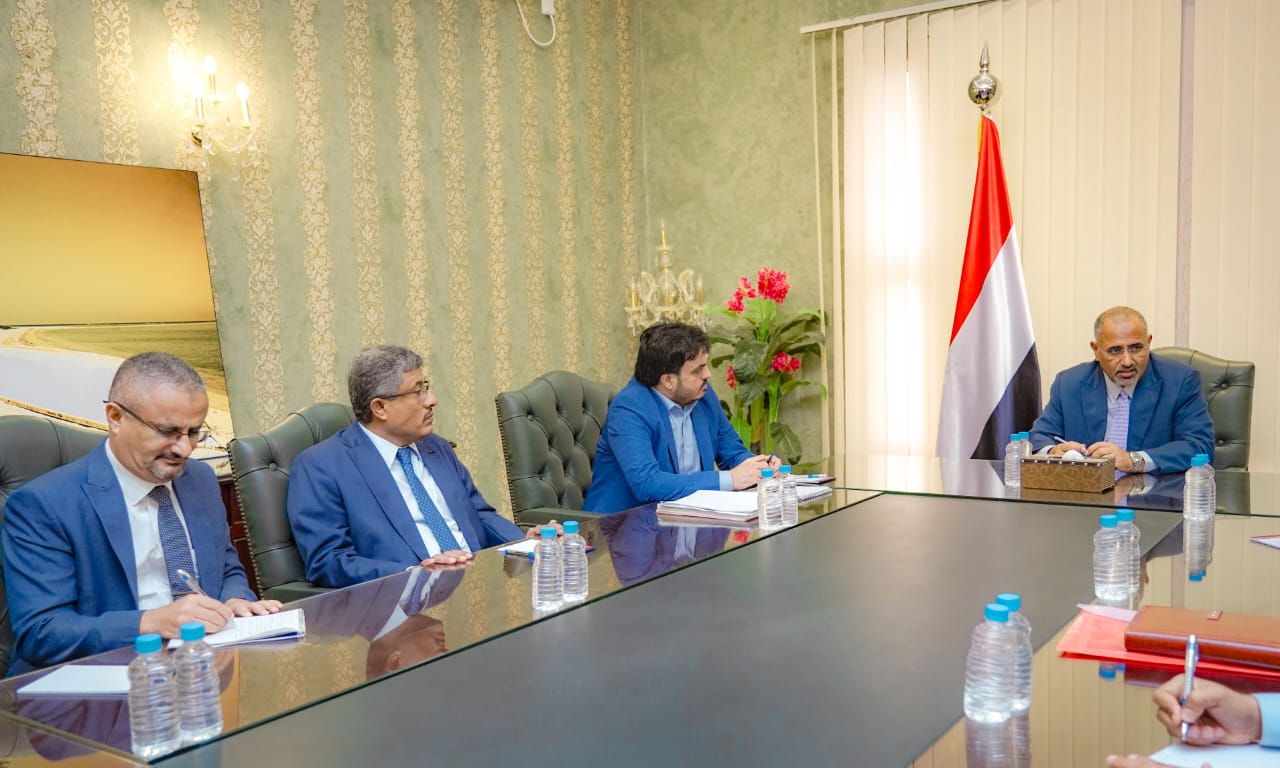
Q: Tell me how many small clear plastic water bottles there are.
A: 14